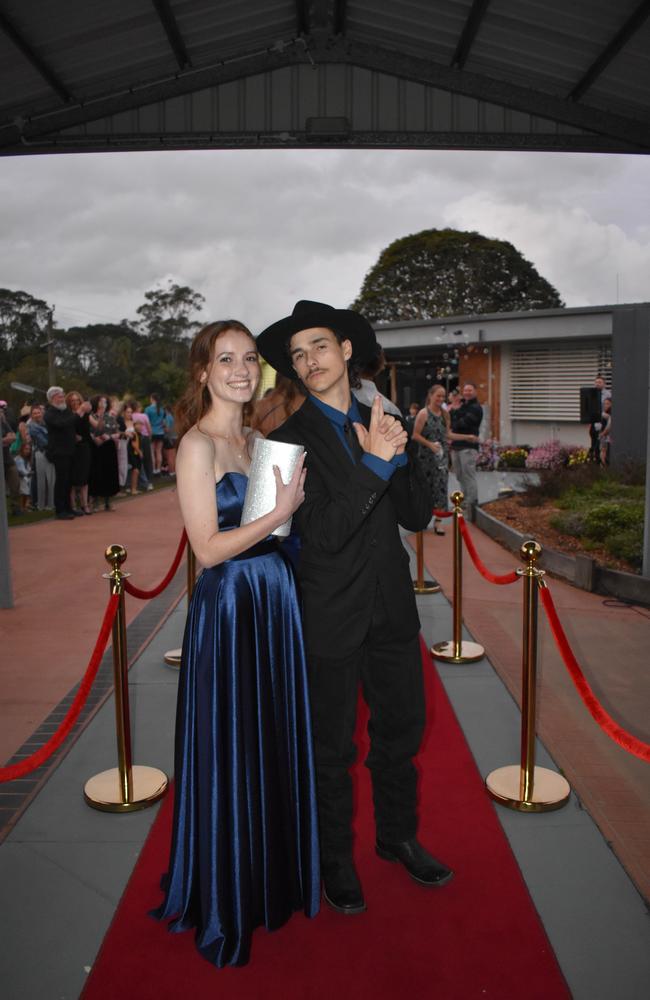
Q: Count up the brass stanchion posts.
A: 5